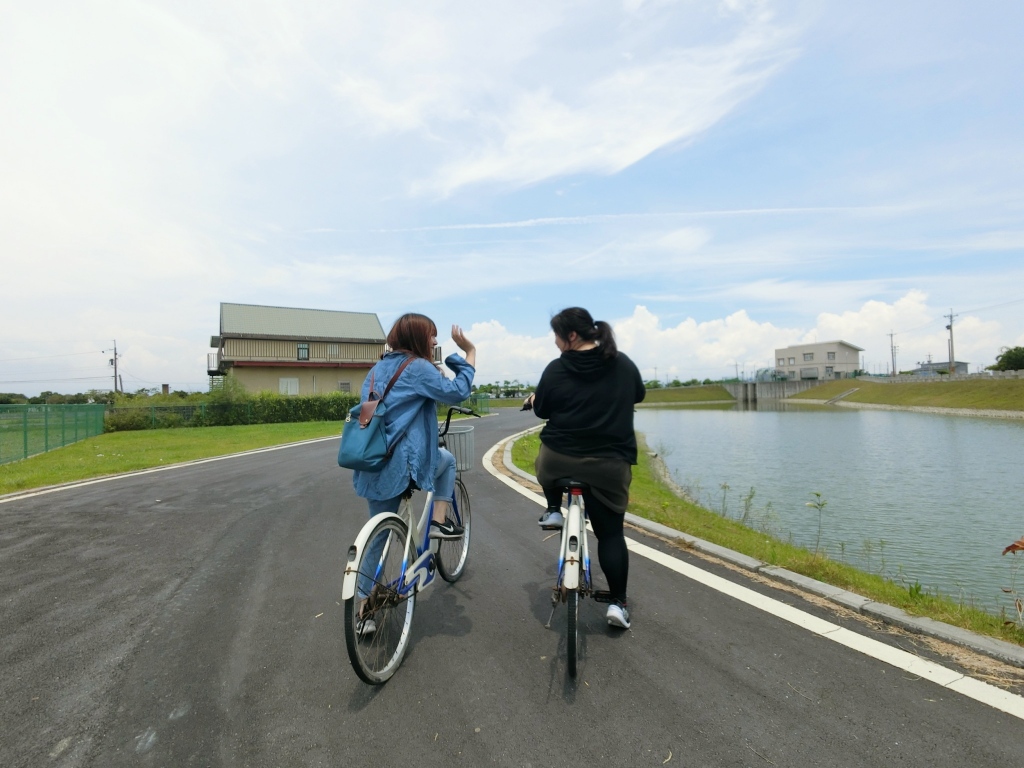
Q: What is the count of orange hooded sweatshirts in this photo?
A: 0